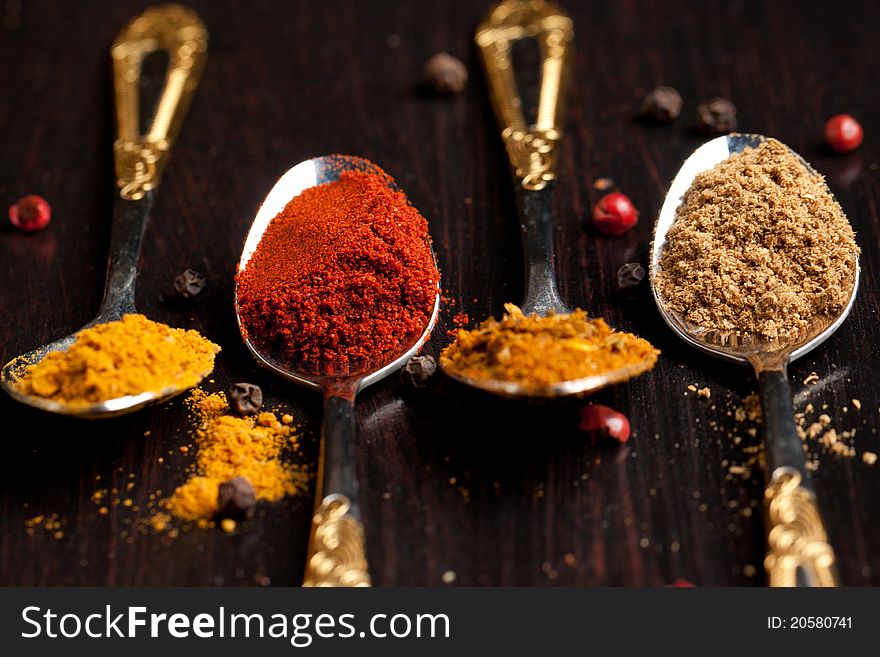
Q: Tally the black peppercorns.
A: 8